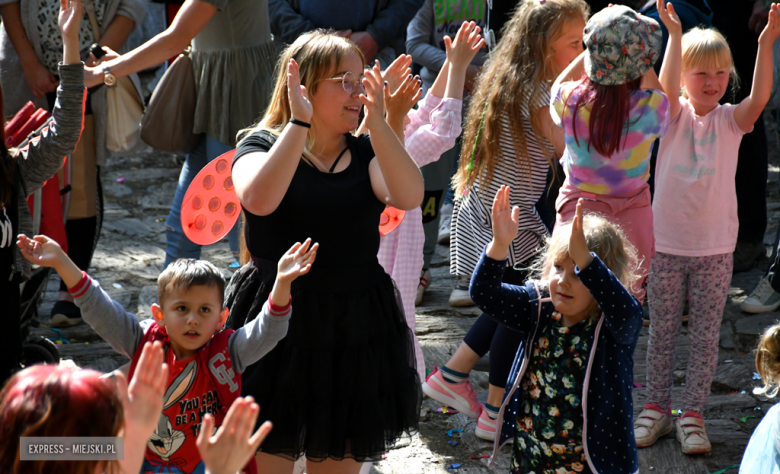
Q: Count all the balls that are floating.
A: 0